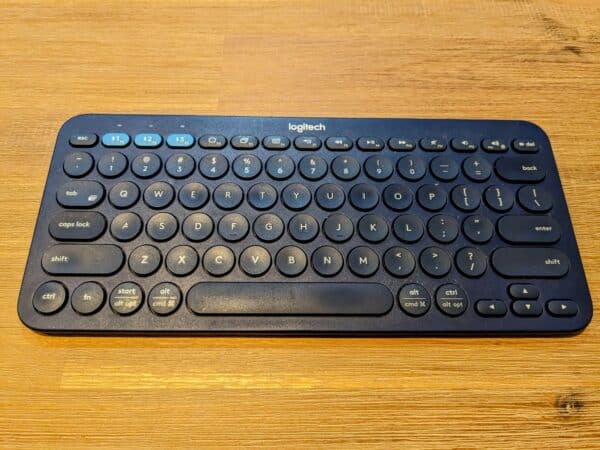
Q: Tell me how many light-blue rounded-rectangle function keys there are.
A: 3